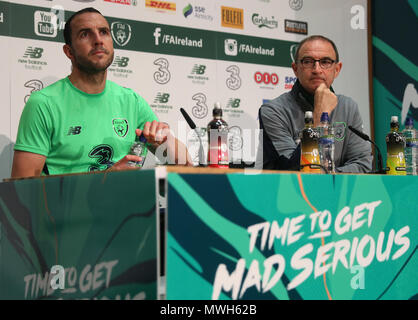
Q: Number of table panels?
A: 2